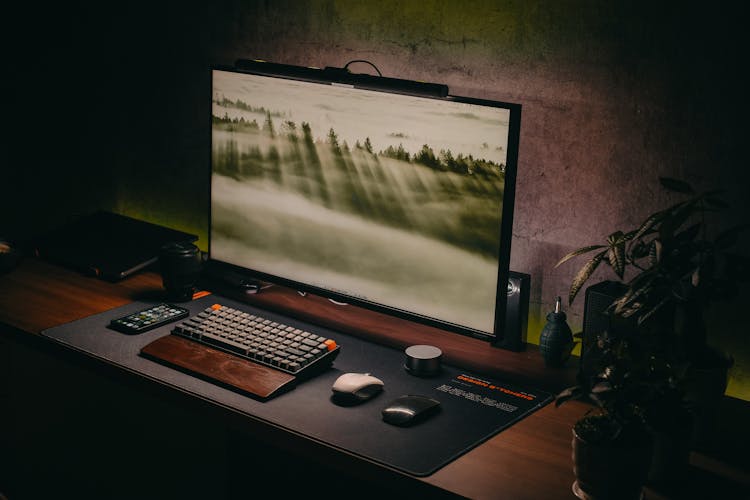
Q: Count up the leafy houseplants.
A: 2